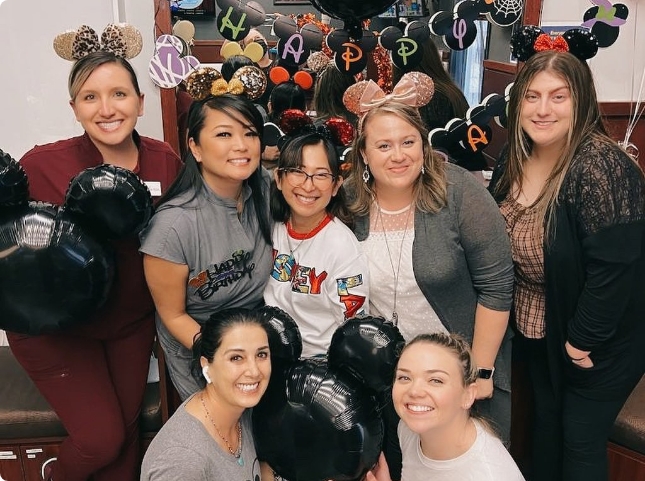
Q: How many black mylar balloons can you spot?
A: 3